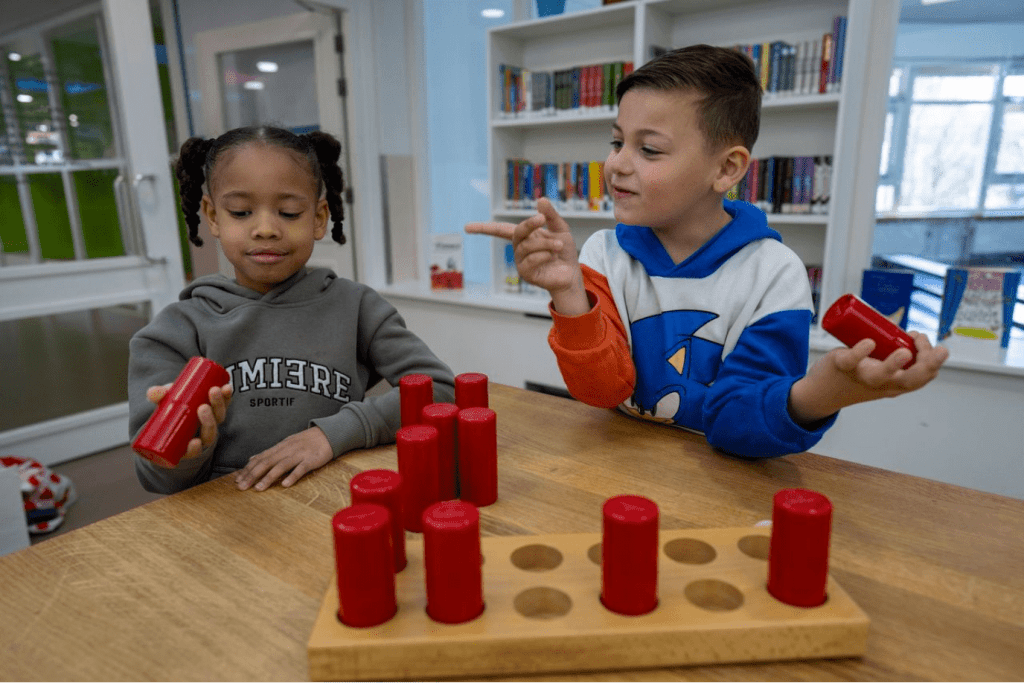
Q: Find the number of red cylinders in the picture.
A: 12